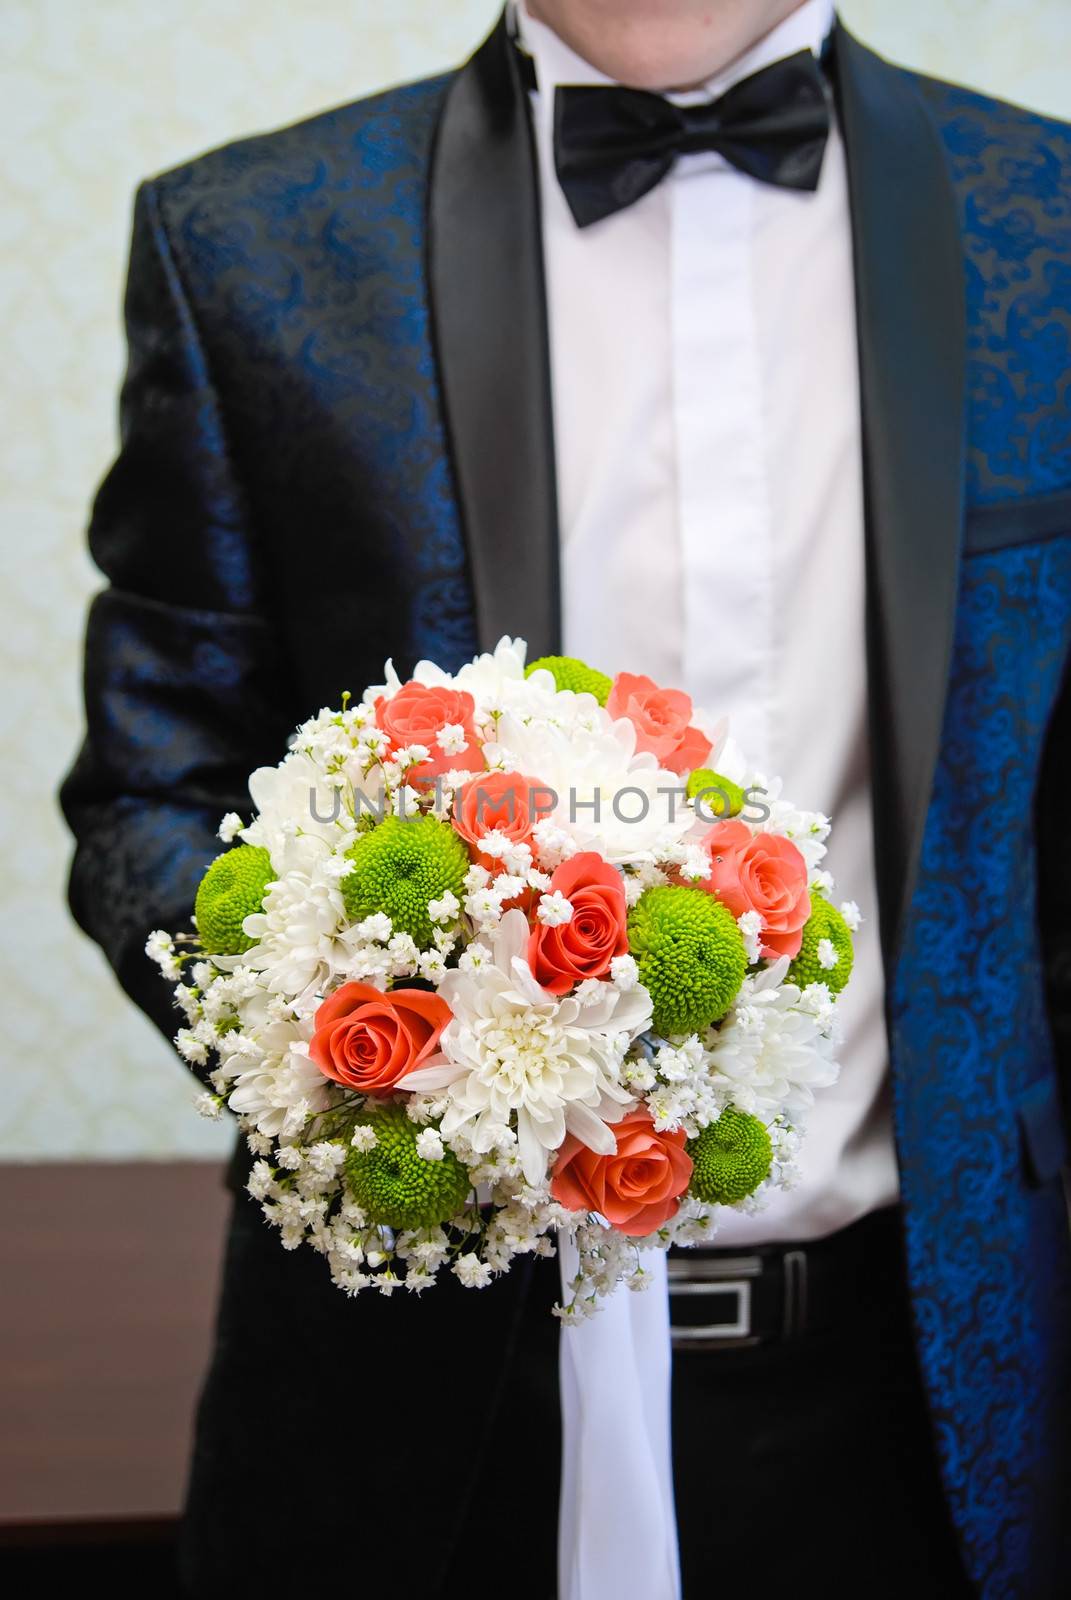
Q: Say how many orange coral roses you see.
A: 7